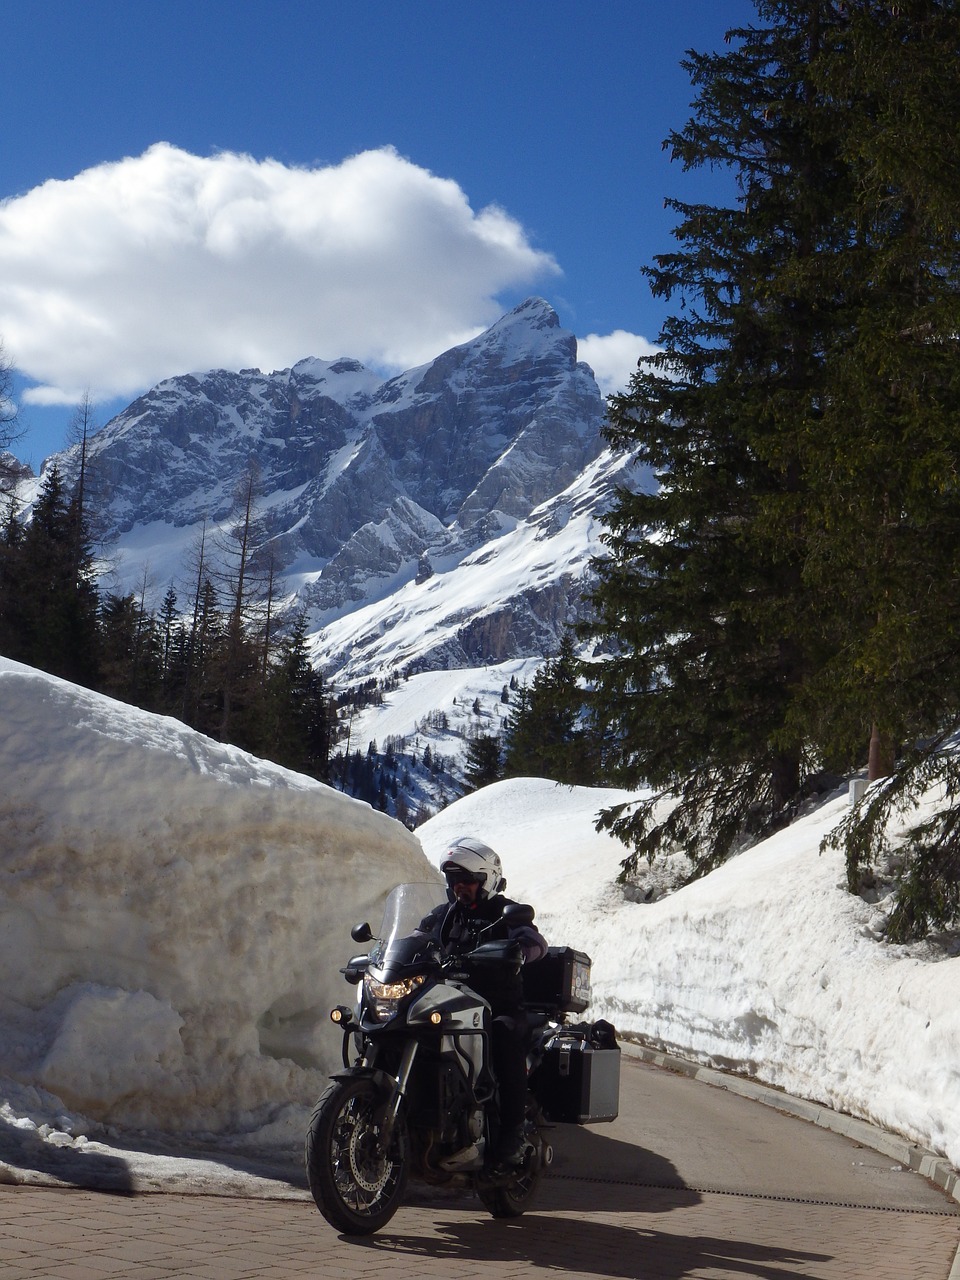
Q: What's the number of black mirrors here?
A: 2